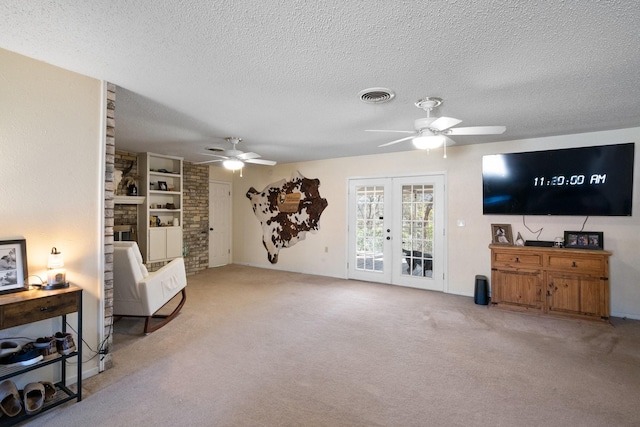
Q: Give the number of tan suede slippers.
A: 2